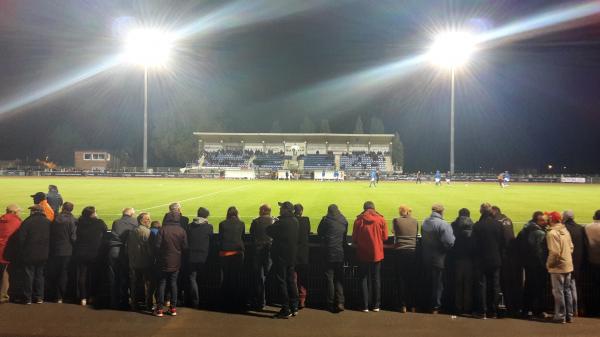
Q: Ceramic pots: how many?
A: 0